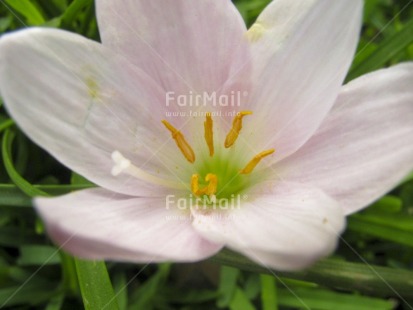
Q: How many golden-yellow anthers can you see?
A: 6